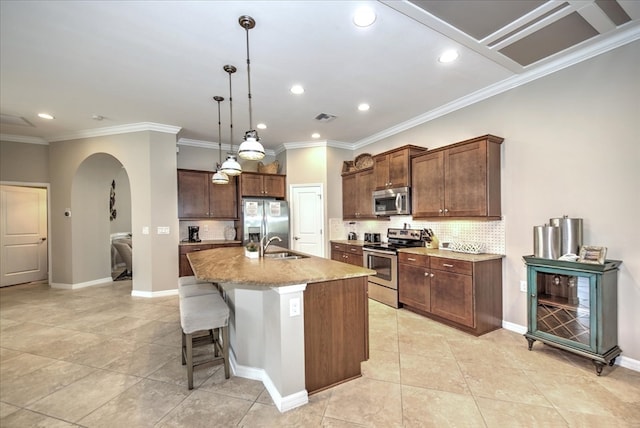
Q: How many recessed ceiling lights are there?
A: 7